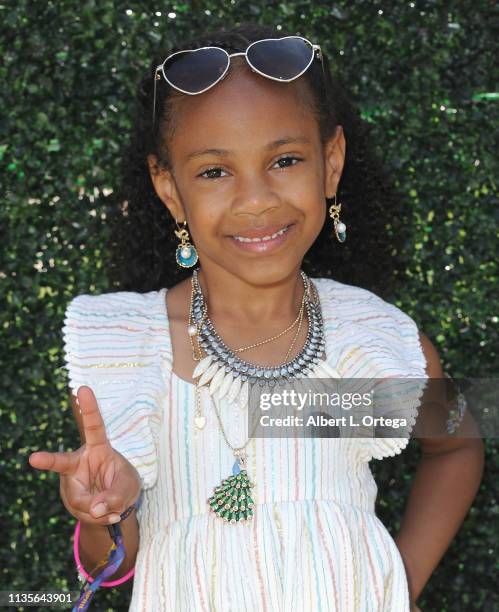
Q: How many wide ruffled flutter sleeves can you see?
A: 2